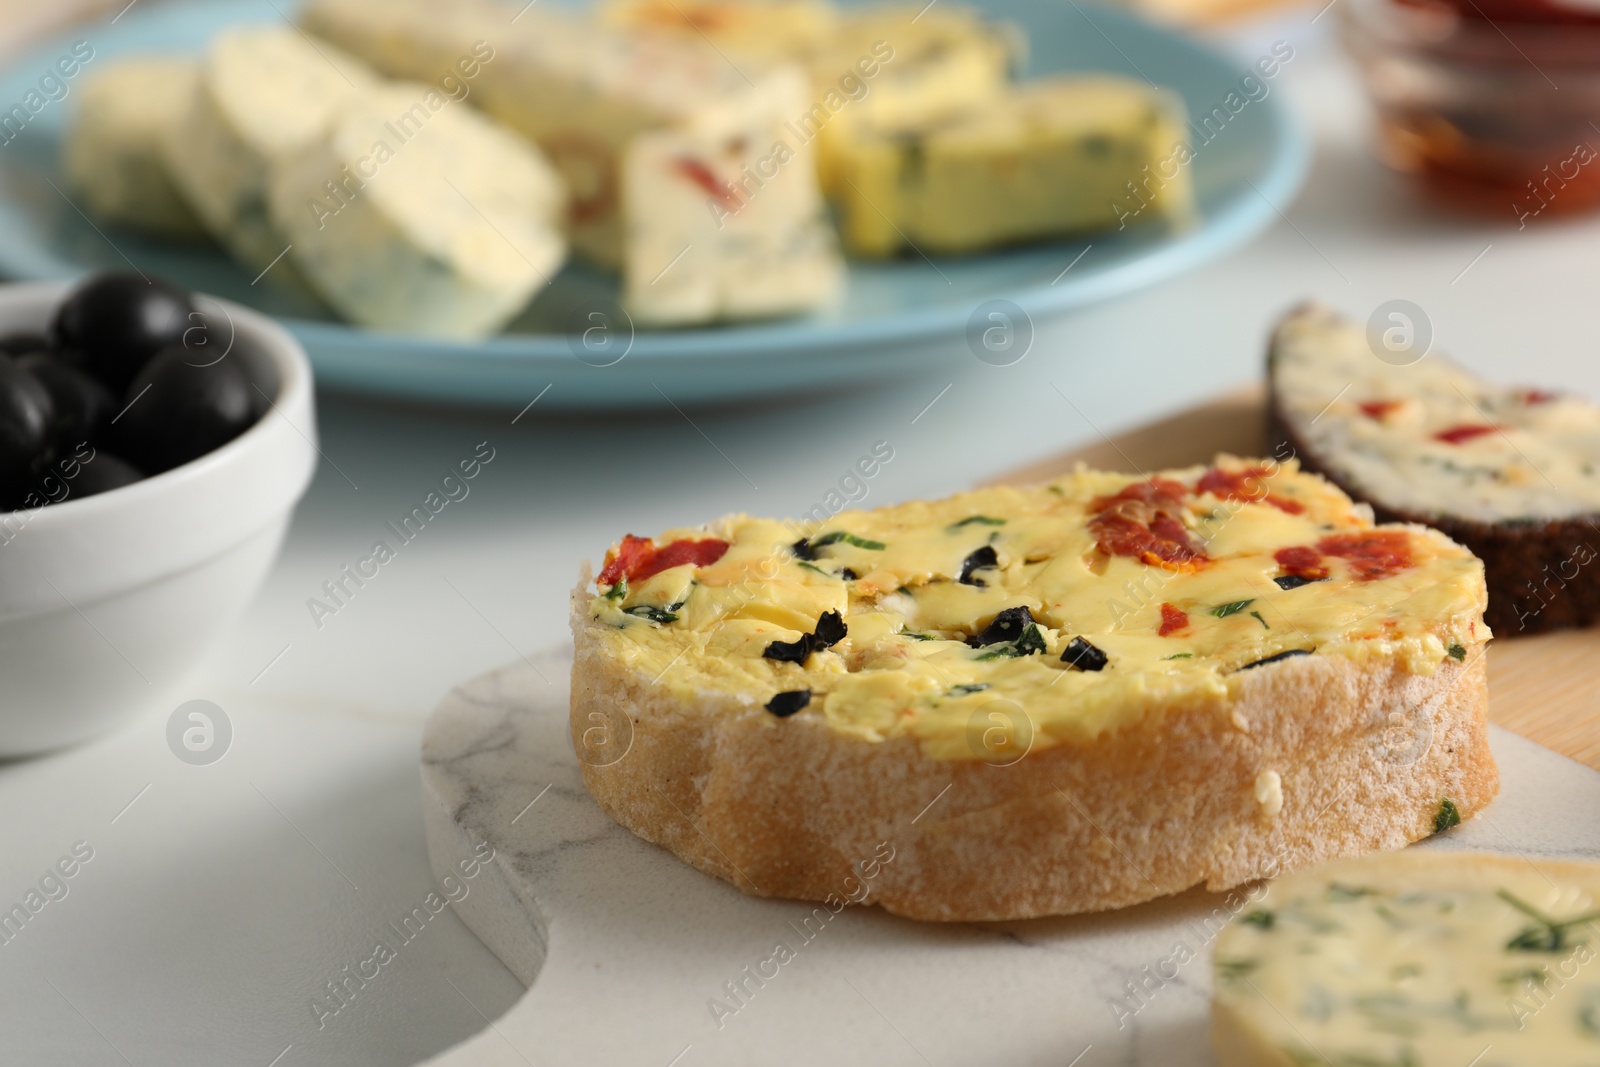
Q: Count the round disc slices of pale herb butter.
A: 3